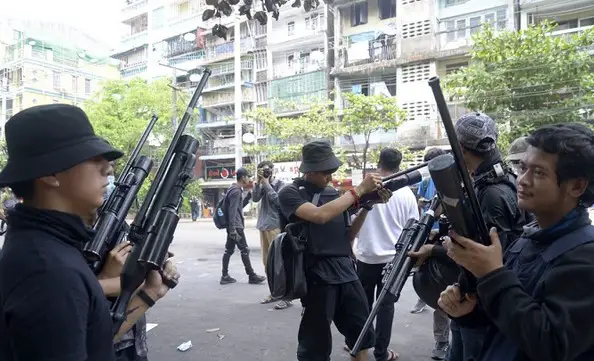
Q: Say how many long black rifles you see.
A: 5